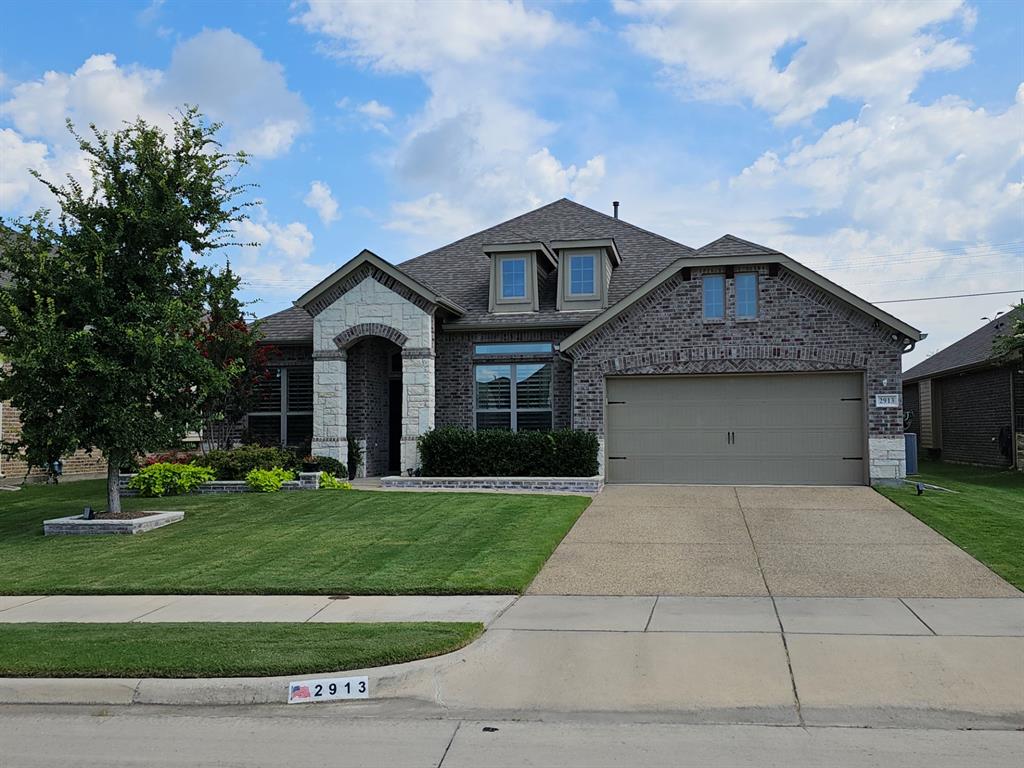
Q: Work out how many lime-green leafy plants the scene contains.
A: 3